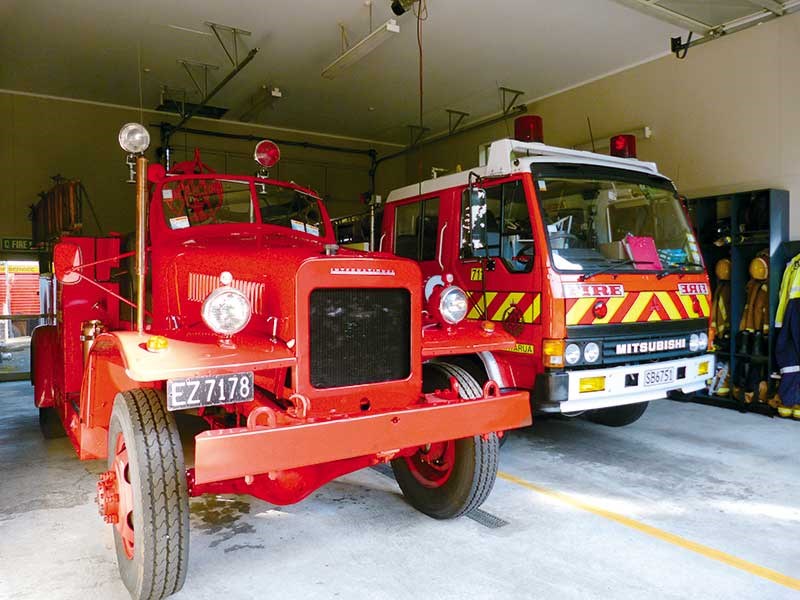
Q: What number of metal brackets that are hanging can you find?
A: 6